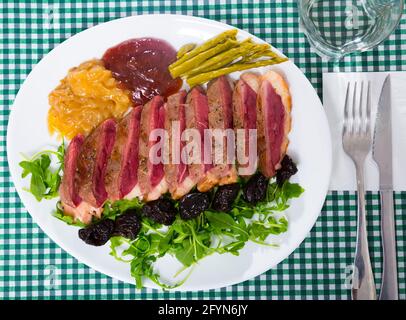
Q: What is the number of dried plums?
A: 7